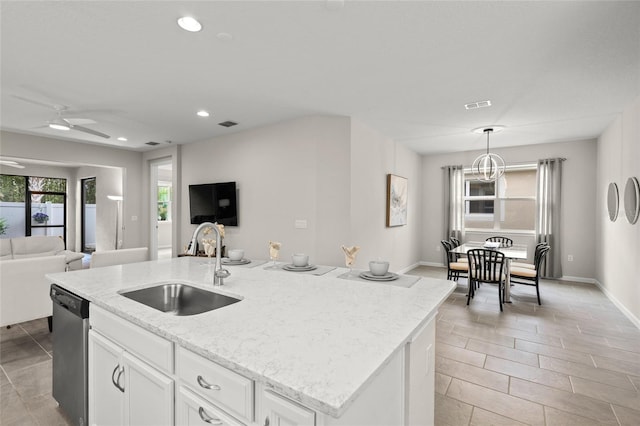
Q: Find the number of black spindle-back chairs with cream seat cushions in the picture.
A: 6